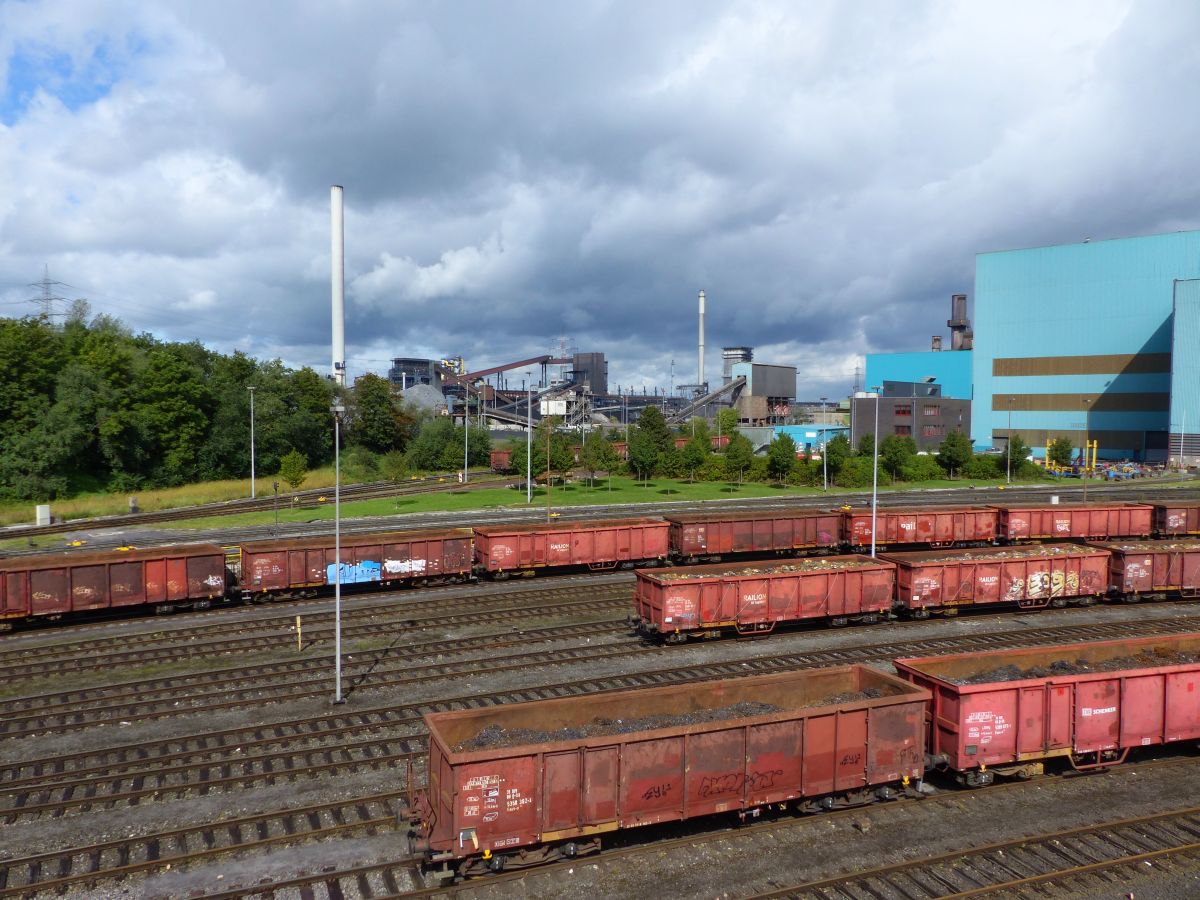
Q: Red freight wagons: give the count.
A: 12